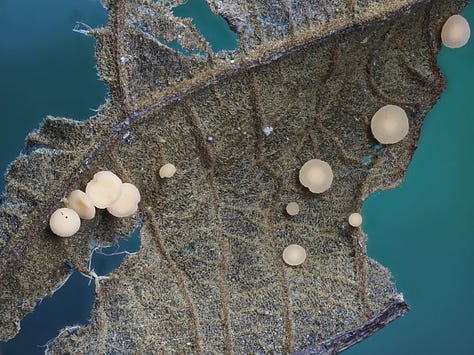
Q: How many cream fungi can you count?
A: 11